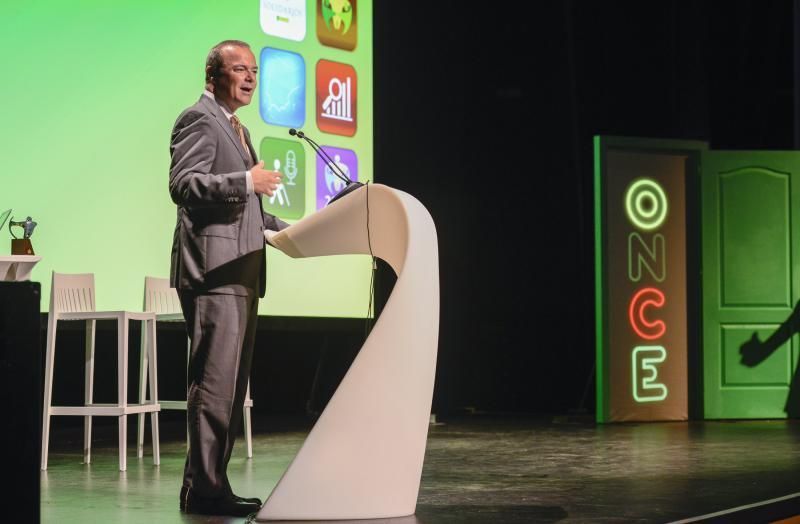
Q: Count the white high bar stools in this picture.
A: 2